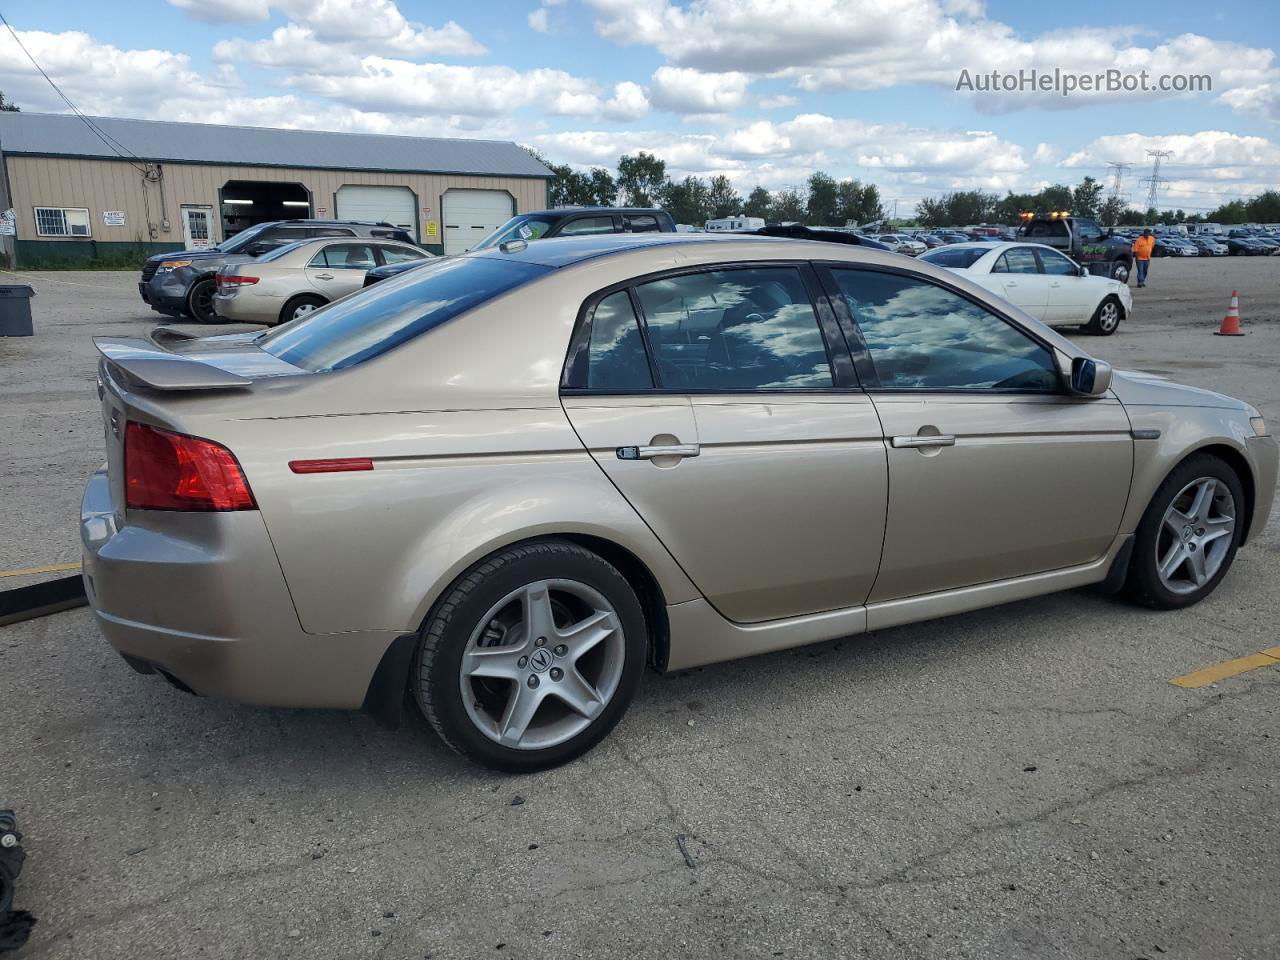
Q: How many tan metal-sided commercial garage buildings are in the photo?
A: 1